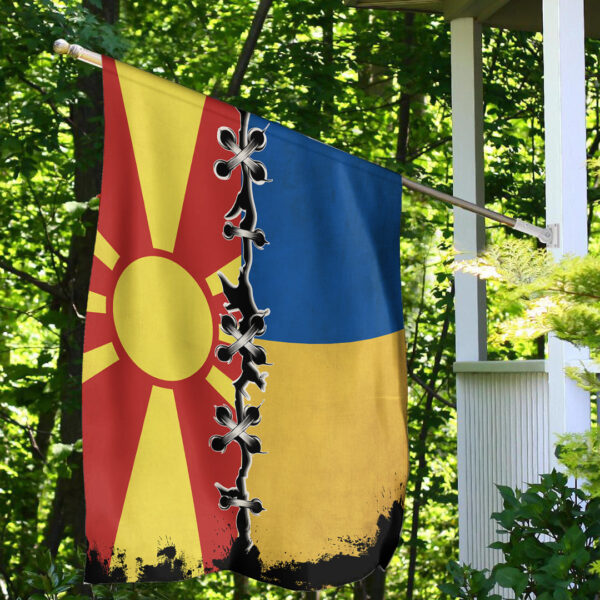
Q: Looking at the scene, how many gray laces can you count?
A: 8